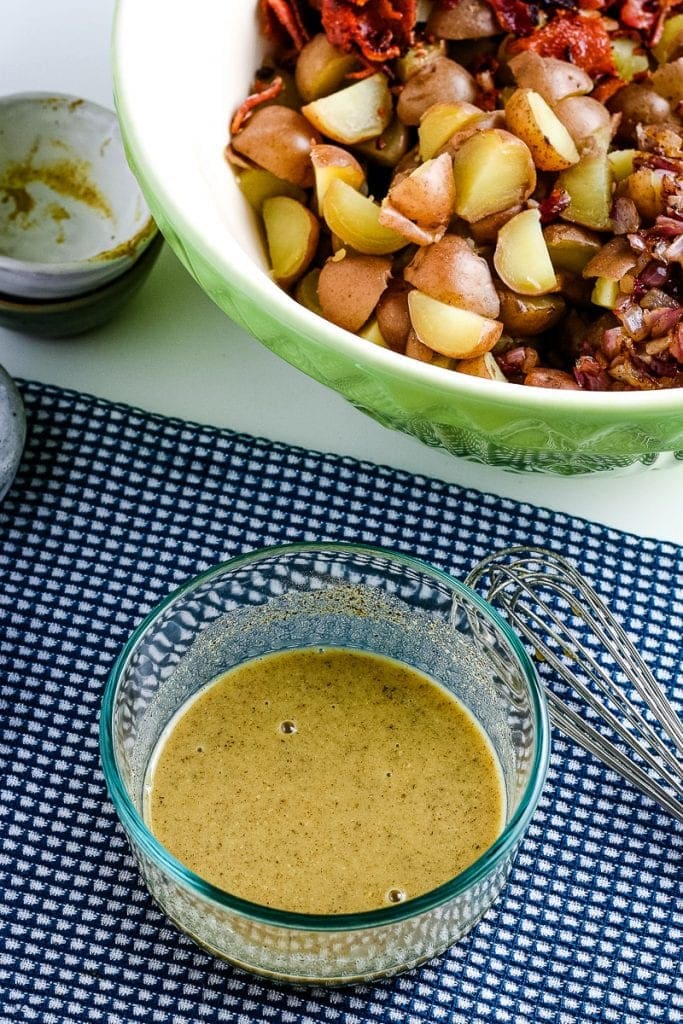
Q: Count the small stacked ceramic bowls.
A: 2